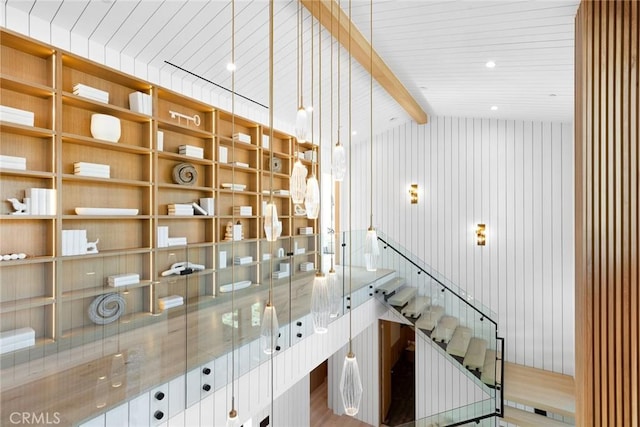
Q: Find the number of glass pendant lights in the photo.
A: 11